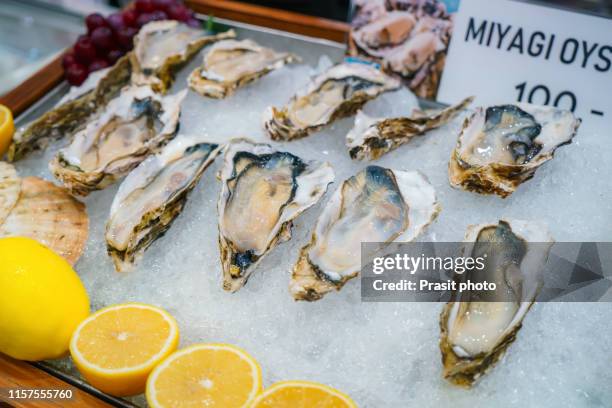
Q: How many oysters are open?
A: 11